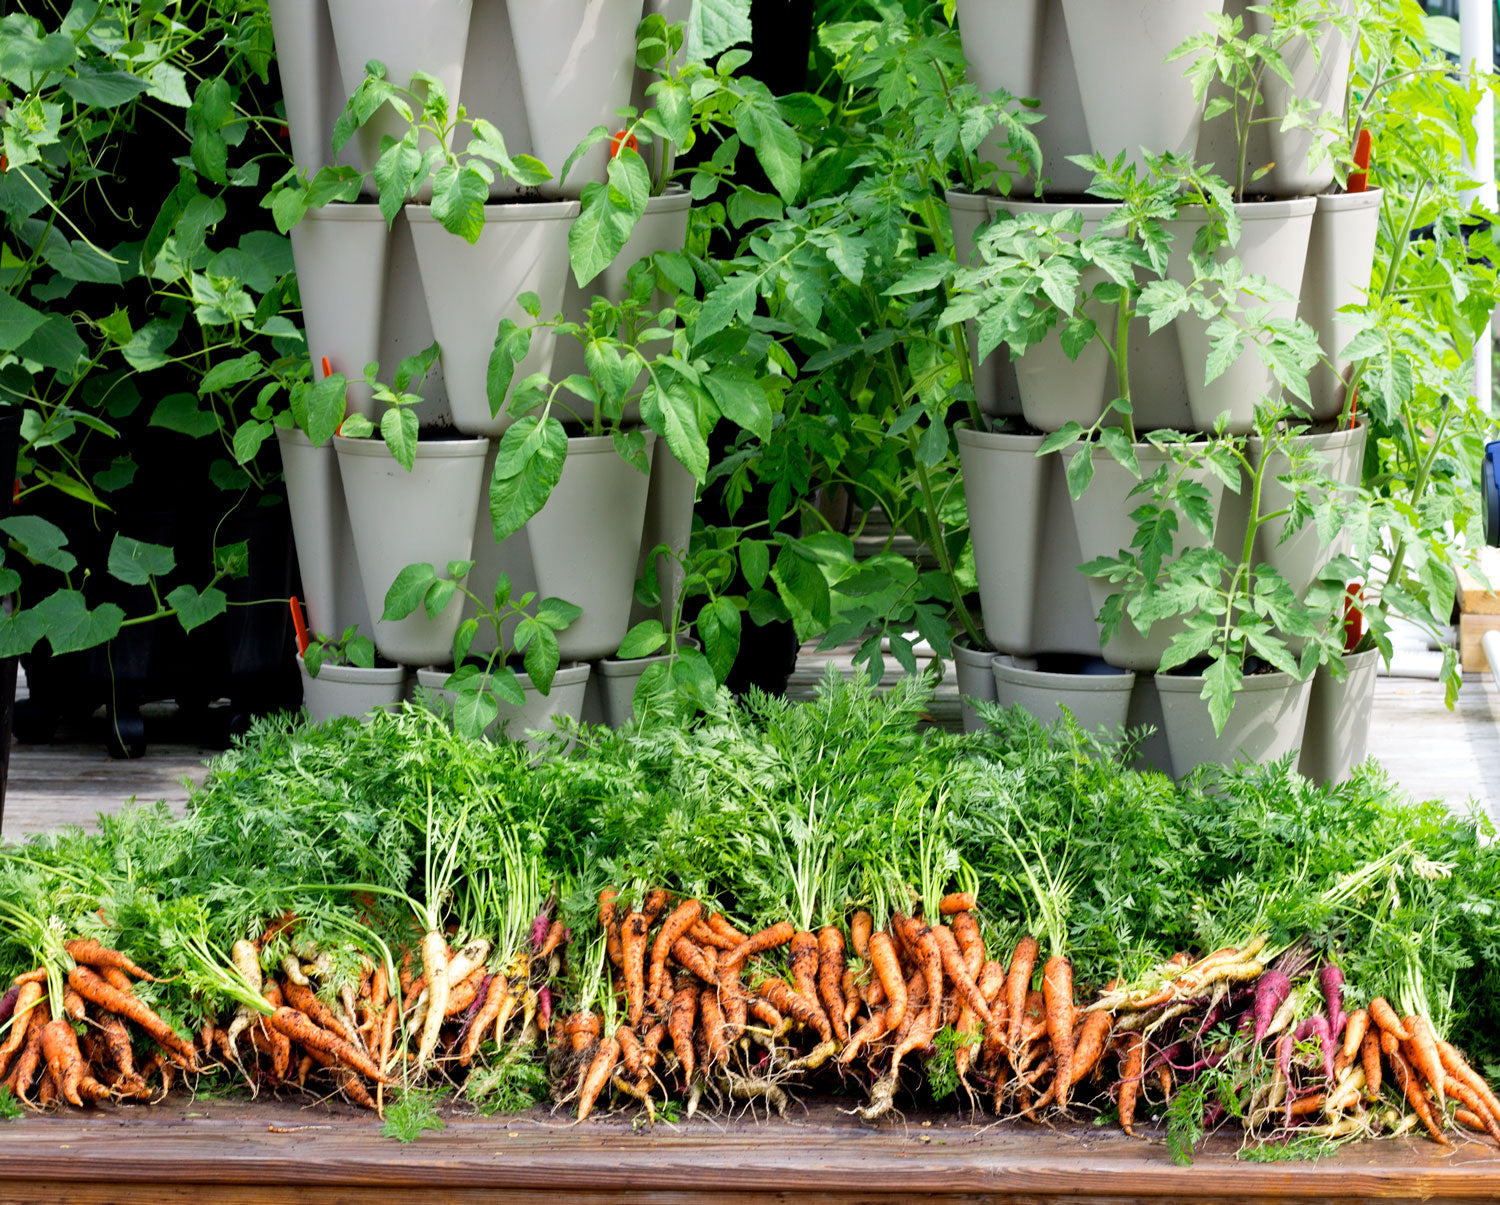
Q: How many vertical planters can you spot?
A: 2